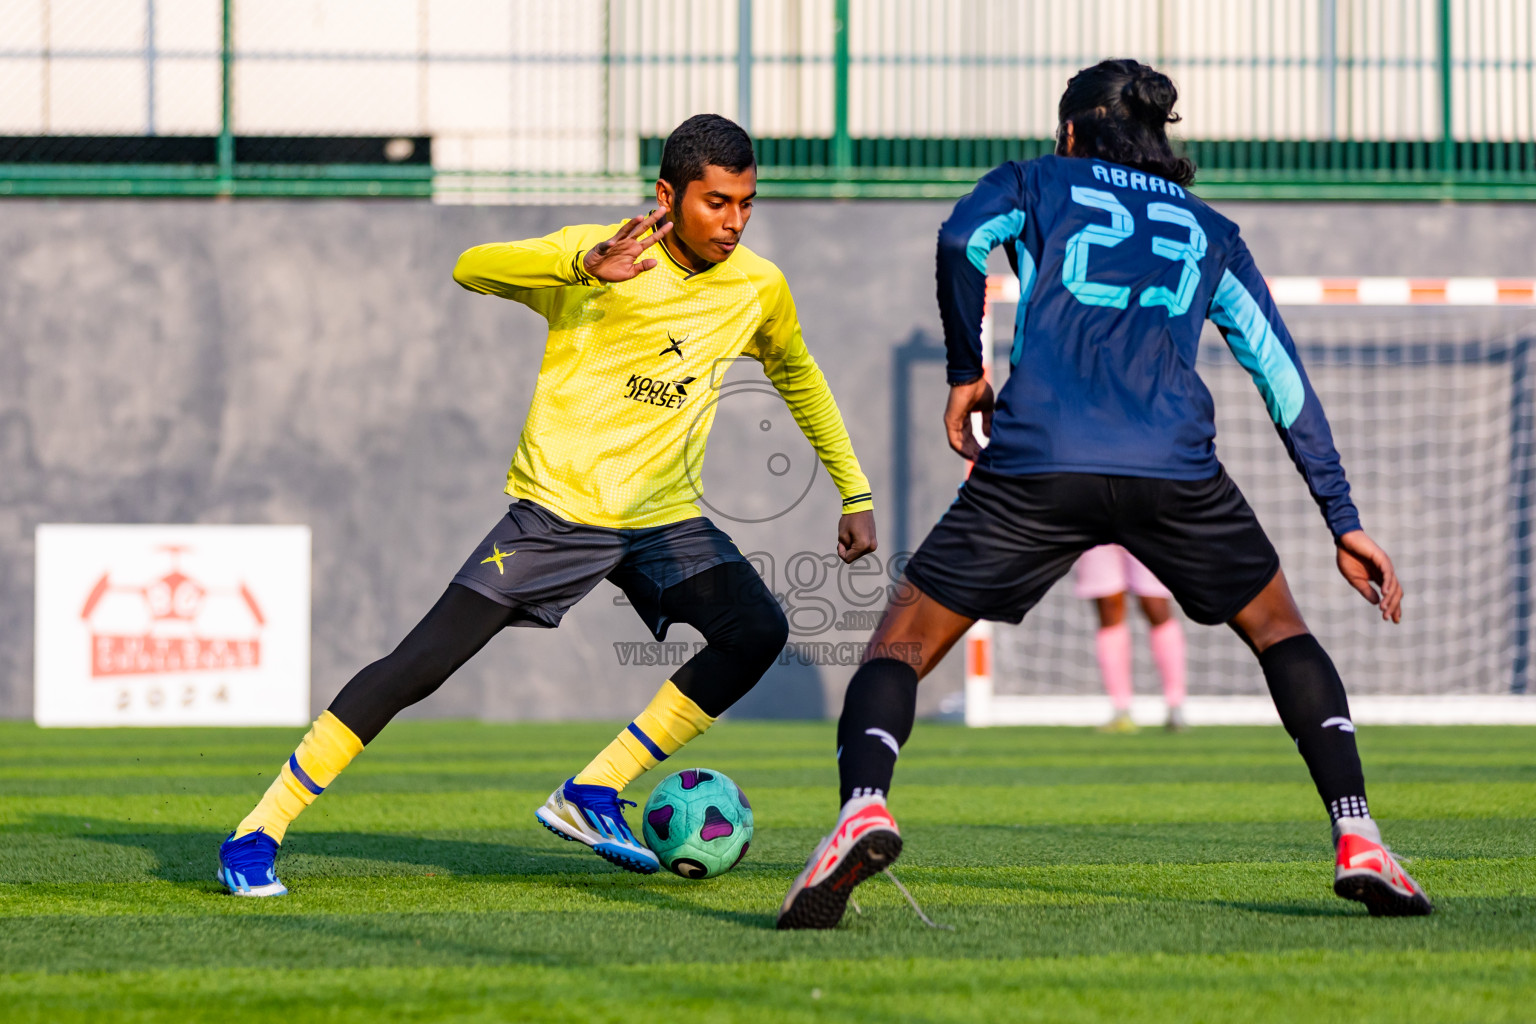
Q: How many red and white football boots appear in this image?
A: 2